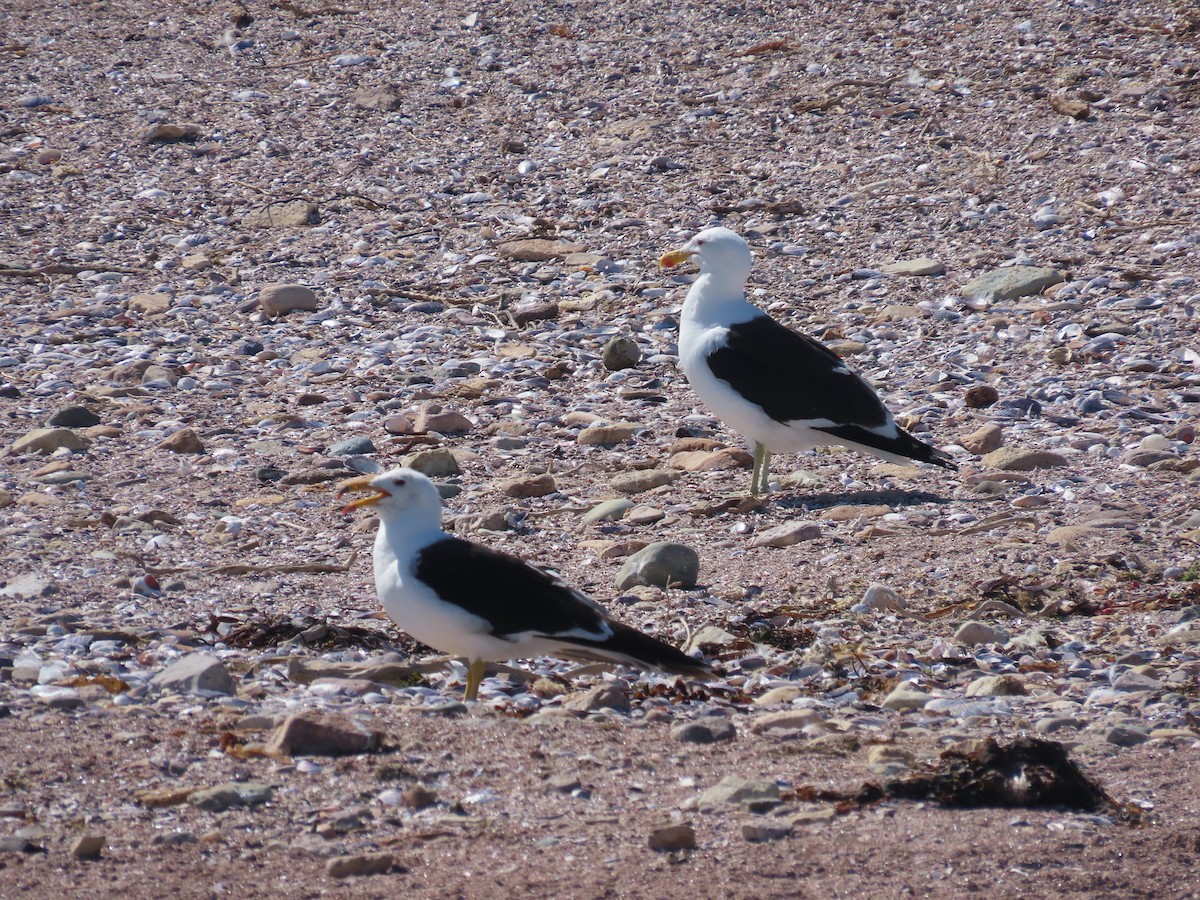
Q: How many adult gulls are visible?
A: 2